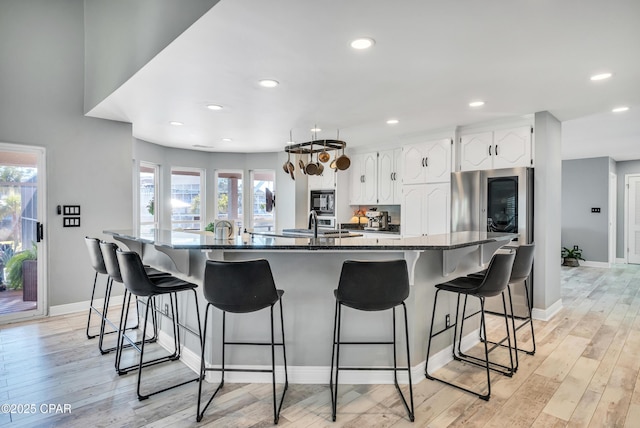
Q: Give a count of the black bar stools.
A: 7